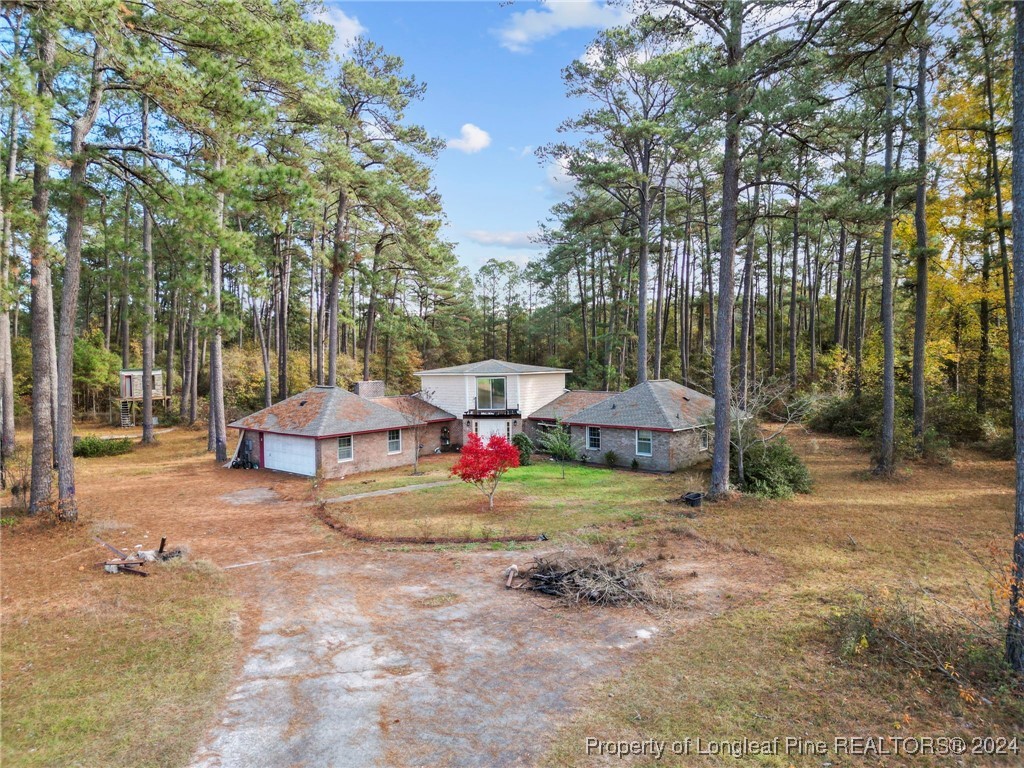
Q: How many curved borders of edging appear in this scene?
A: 1